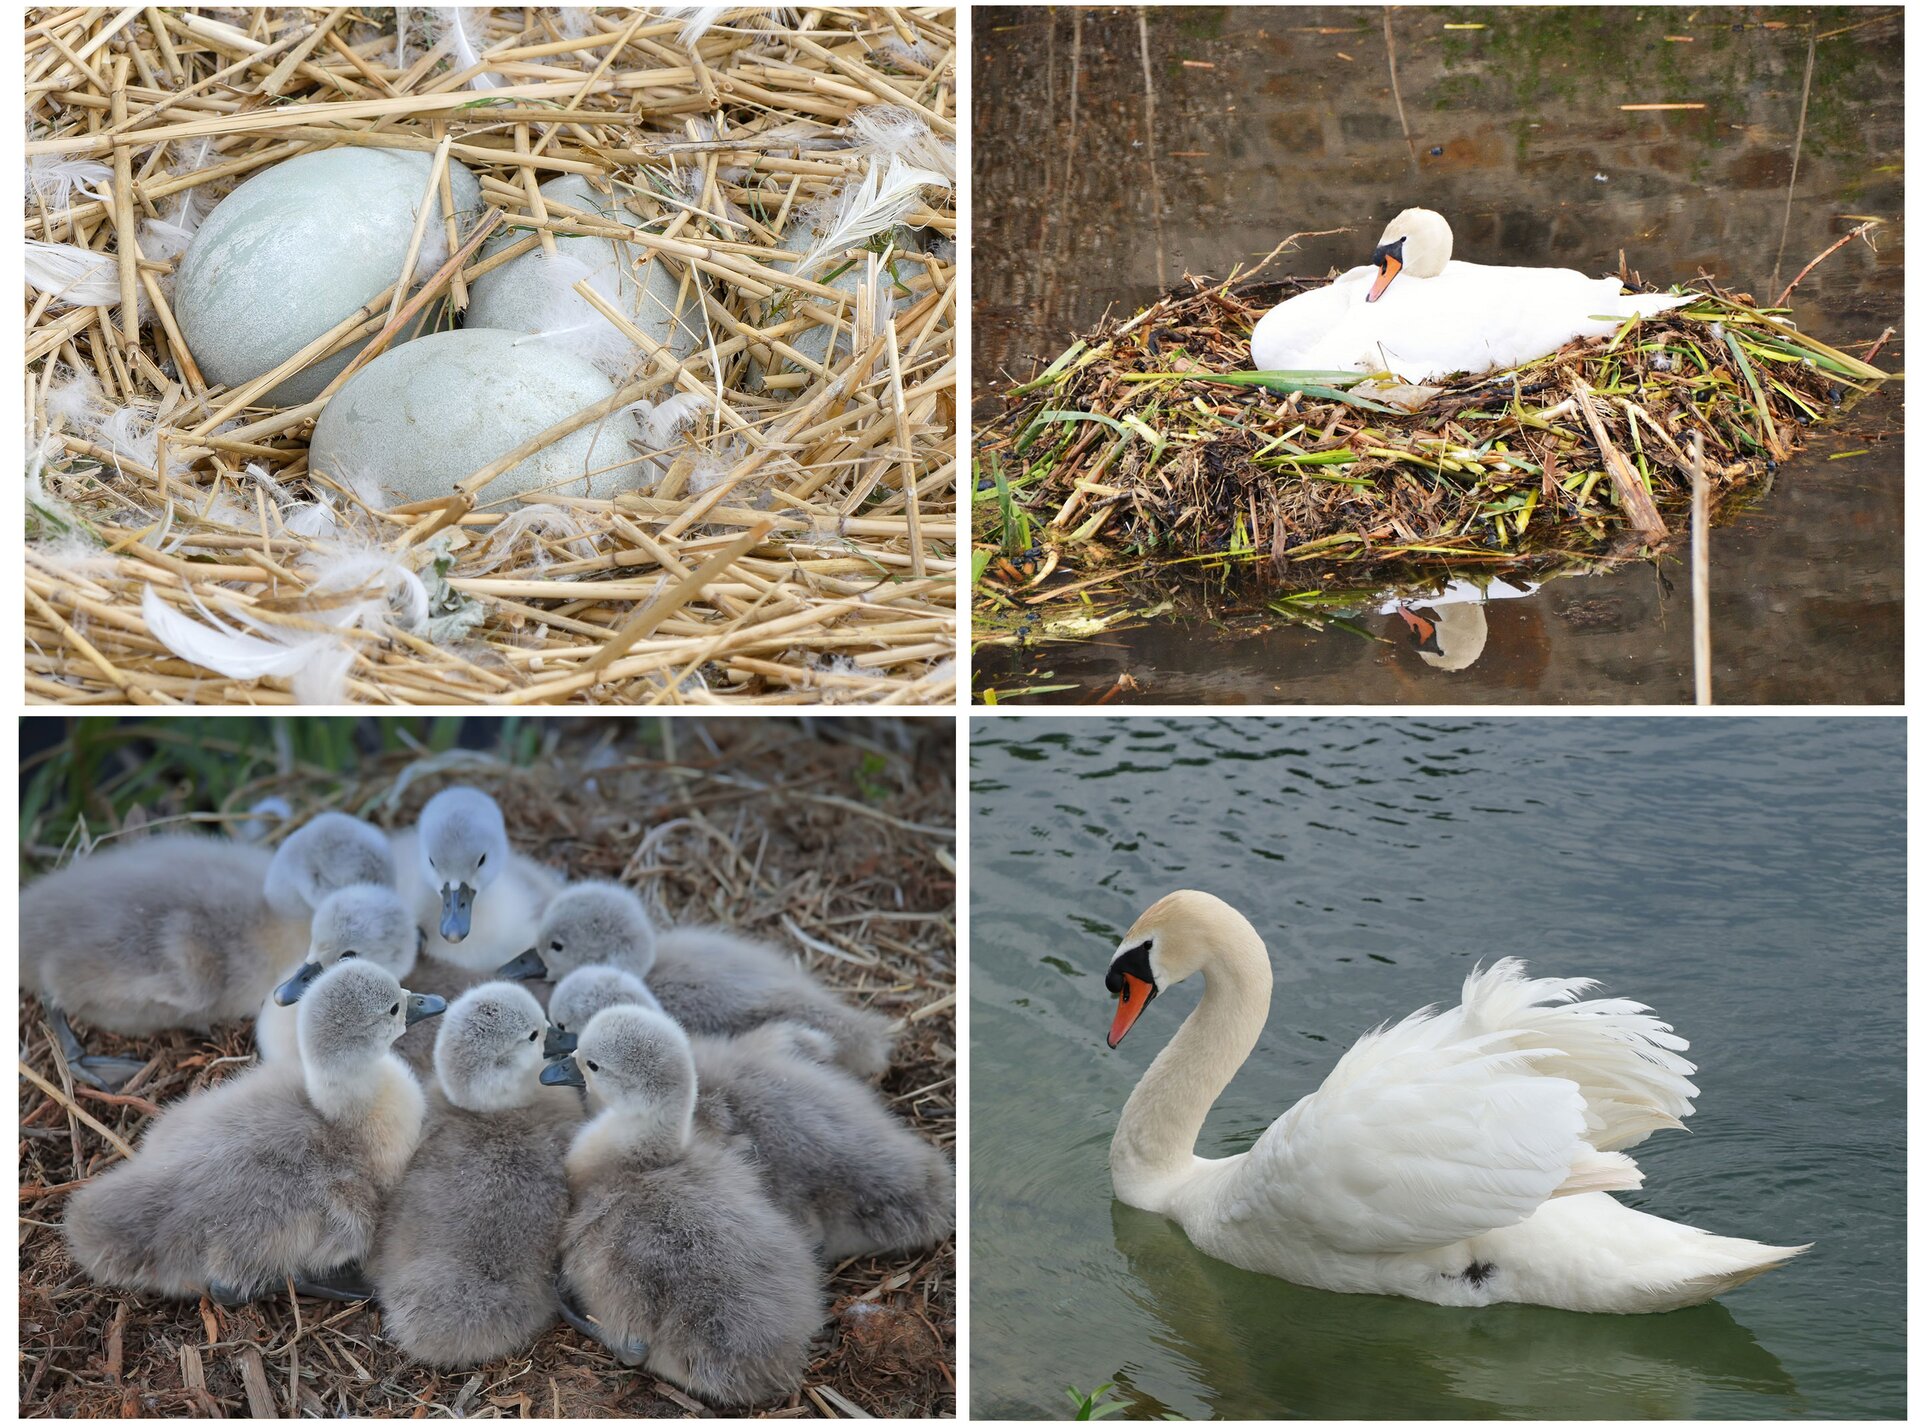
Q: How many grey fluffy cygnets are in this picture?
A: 8